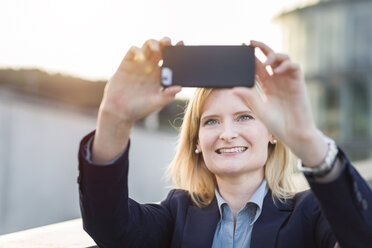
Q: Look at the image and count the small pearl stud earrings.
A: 2